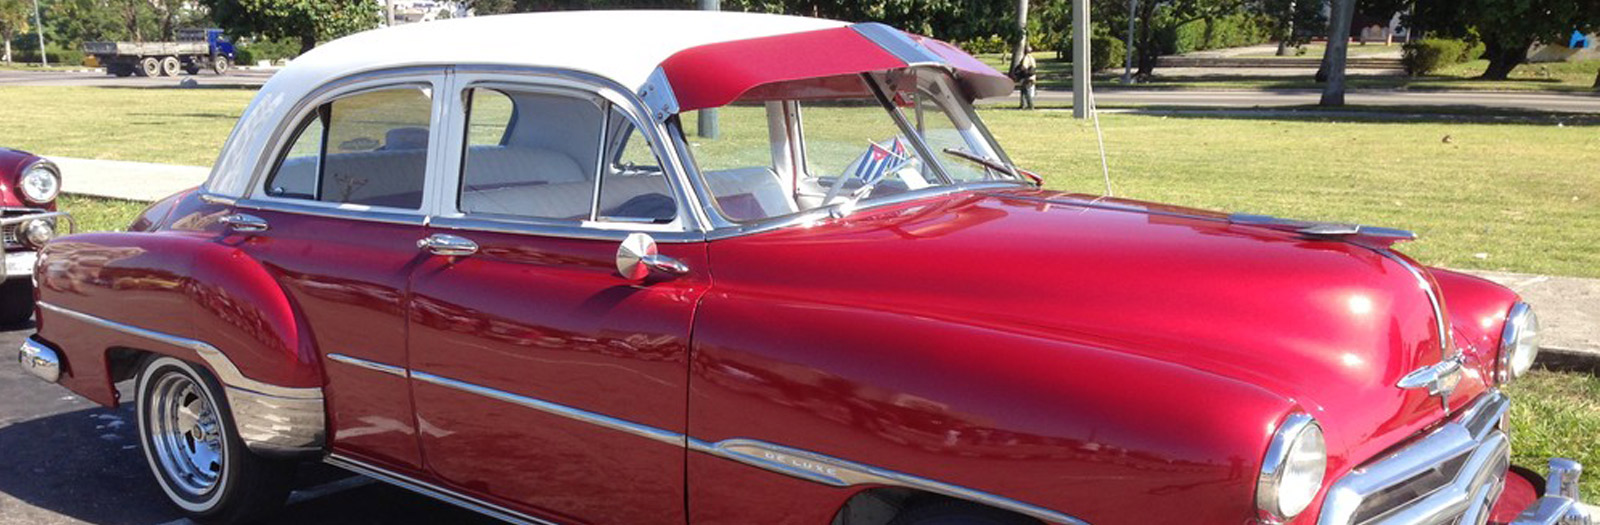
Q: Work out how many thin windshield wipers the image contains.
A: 2